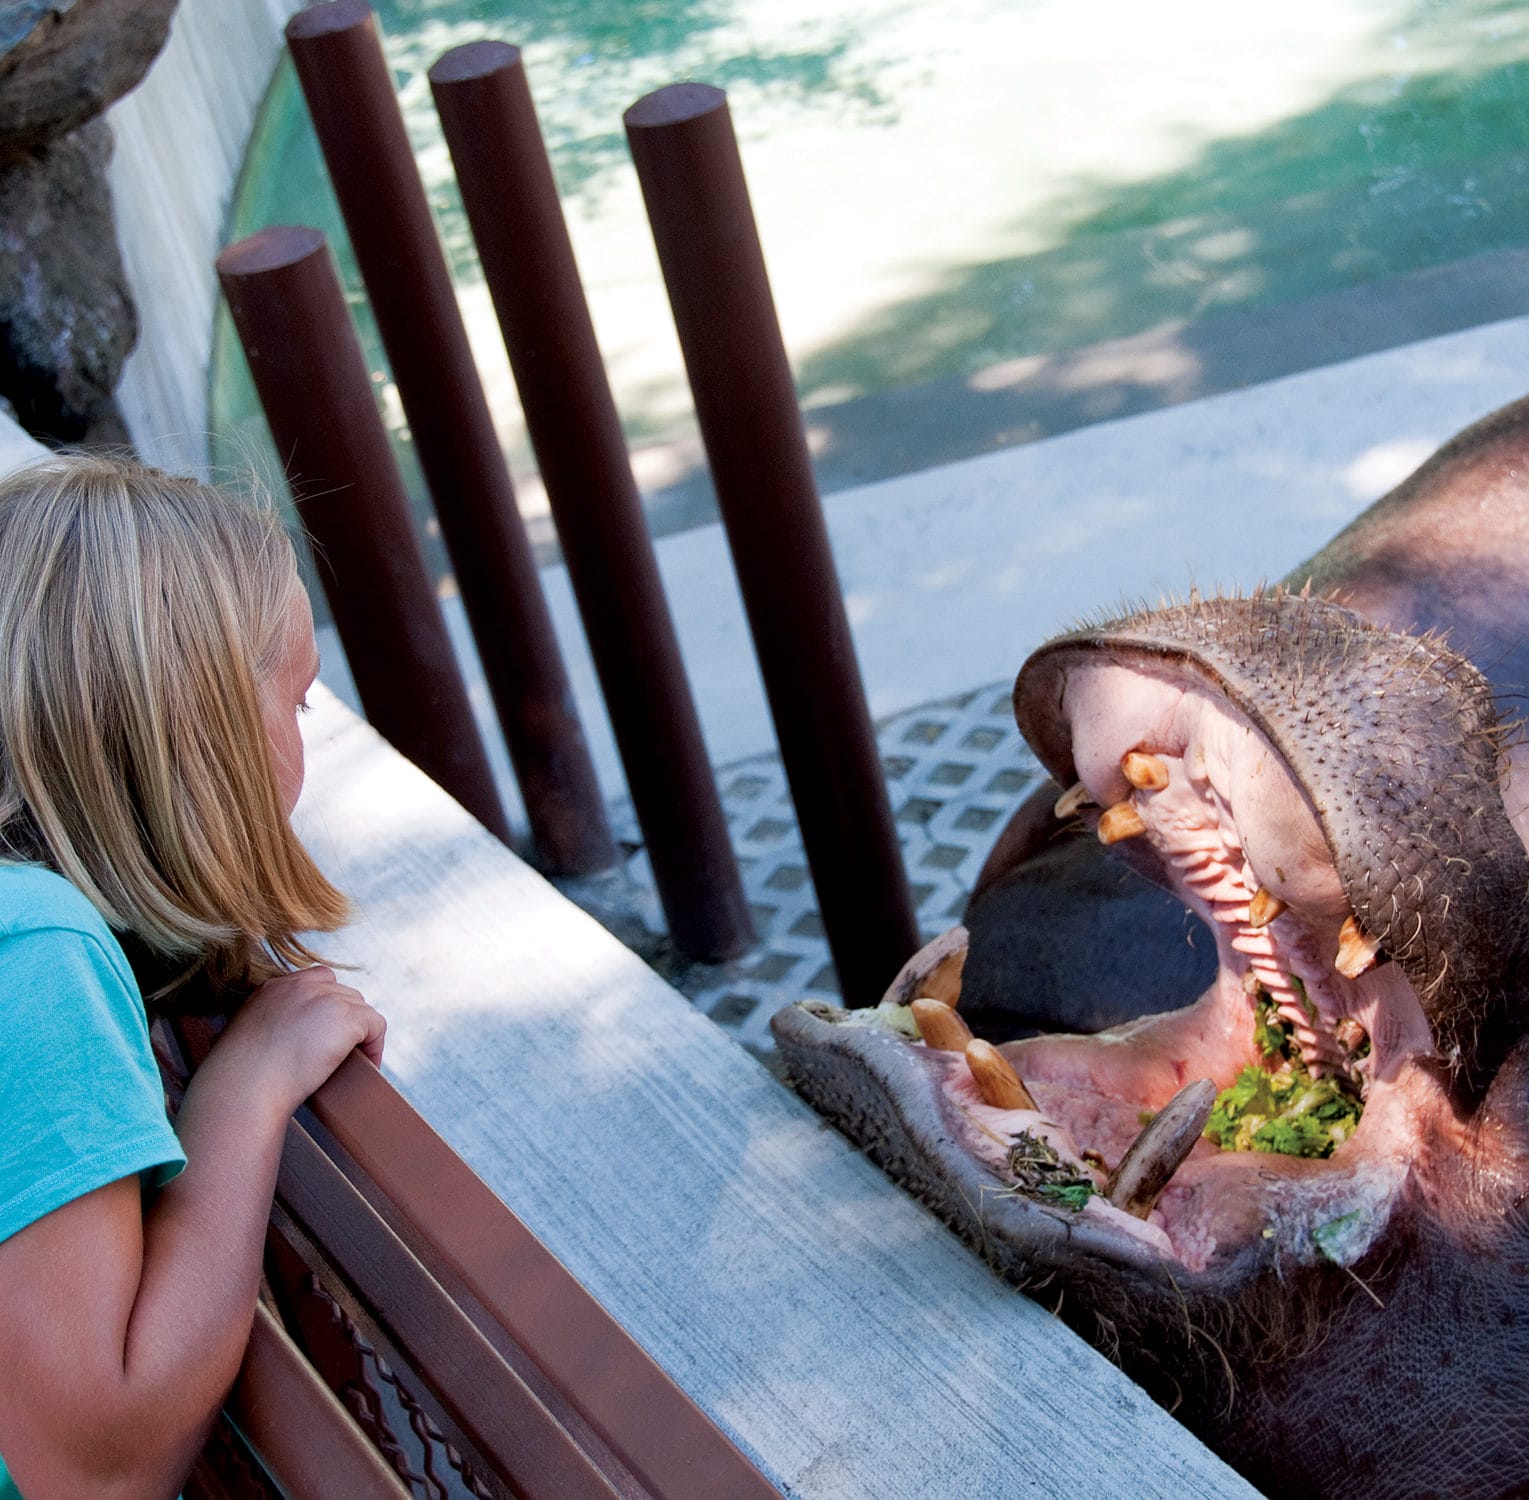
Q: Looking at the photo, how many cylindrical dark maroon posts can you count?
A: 4